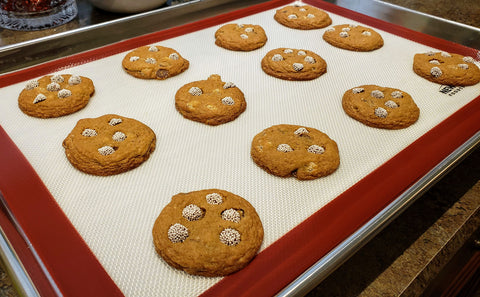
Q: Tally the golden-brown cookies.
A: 12